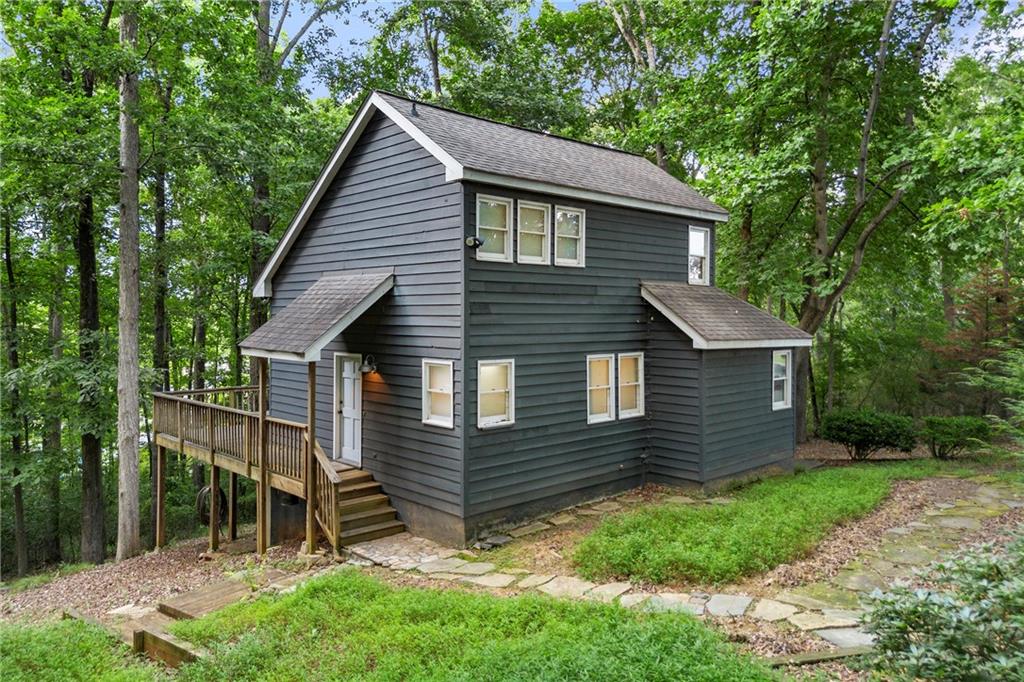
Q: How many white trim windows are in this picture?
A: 9